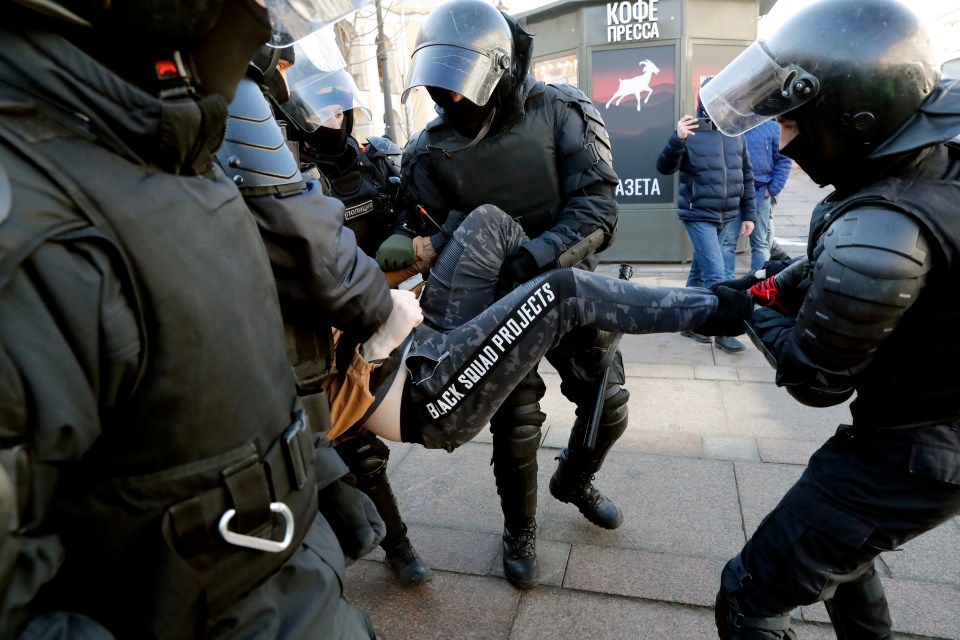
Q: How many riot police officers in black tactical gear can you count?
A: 5